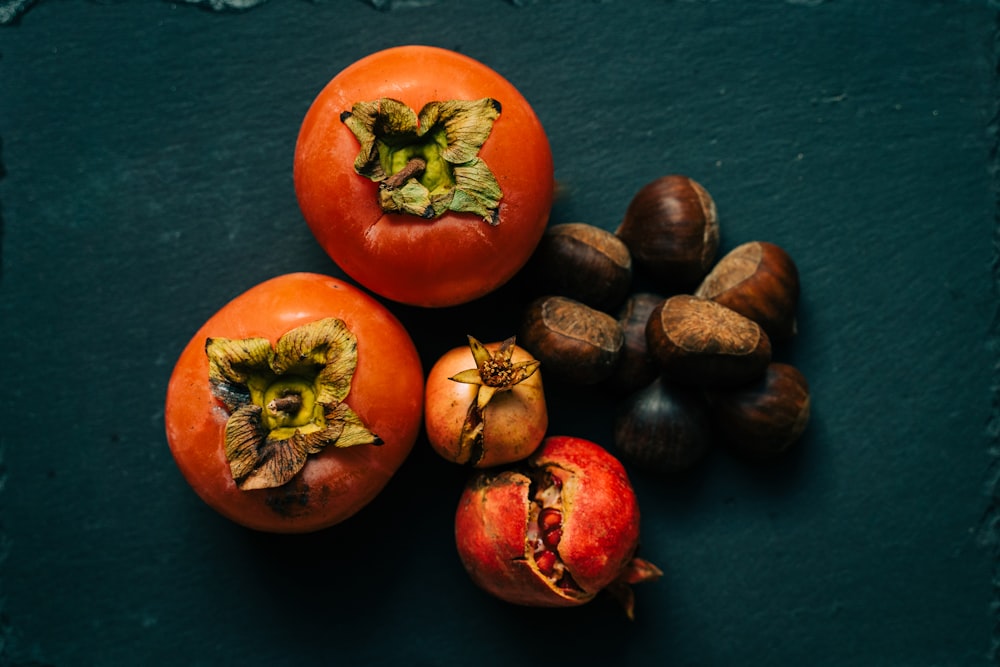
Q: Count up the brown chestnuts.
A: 8